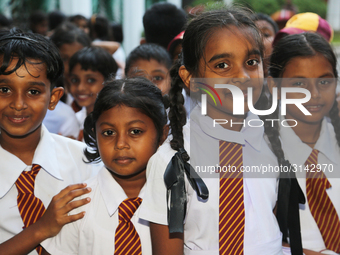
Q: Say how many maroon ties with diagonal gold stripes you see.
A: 4